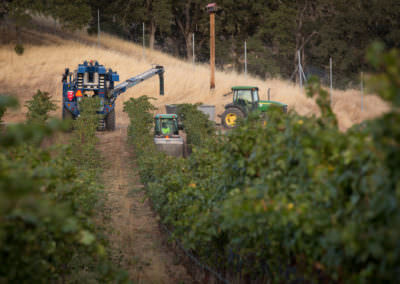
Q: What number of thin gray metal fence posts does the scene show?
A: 7